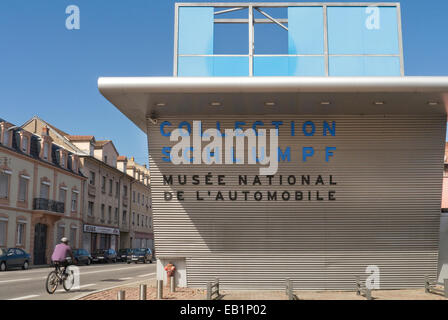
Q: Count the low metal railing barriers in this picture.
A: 4